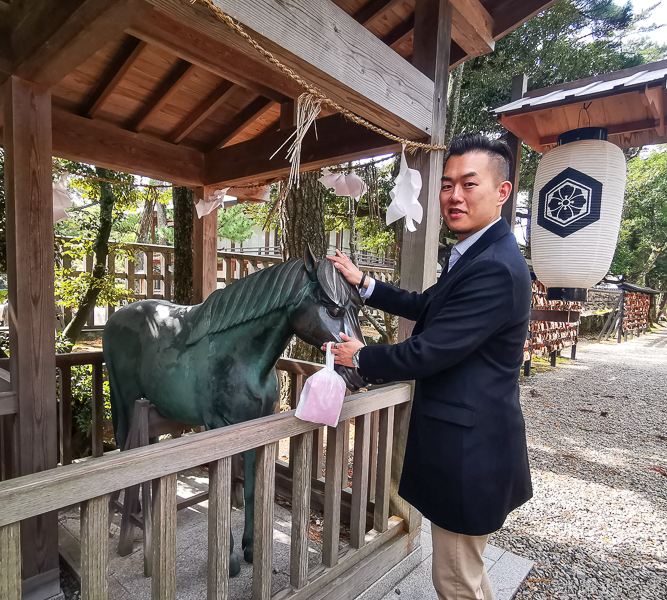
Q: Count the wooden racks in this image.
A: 2